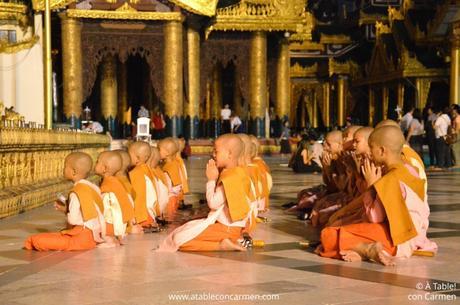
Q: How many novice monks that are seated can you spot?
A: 15